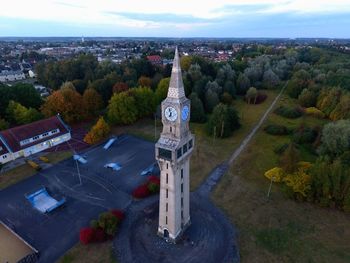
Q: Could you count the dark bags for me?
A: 0